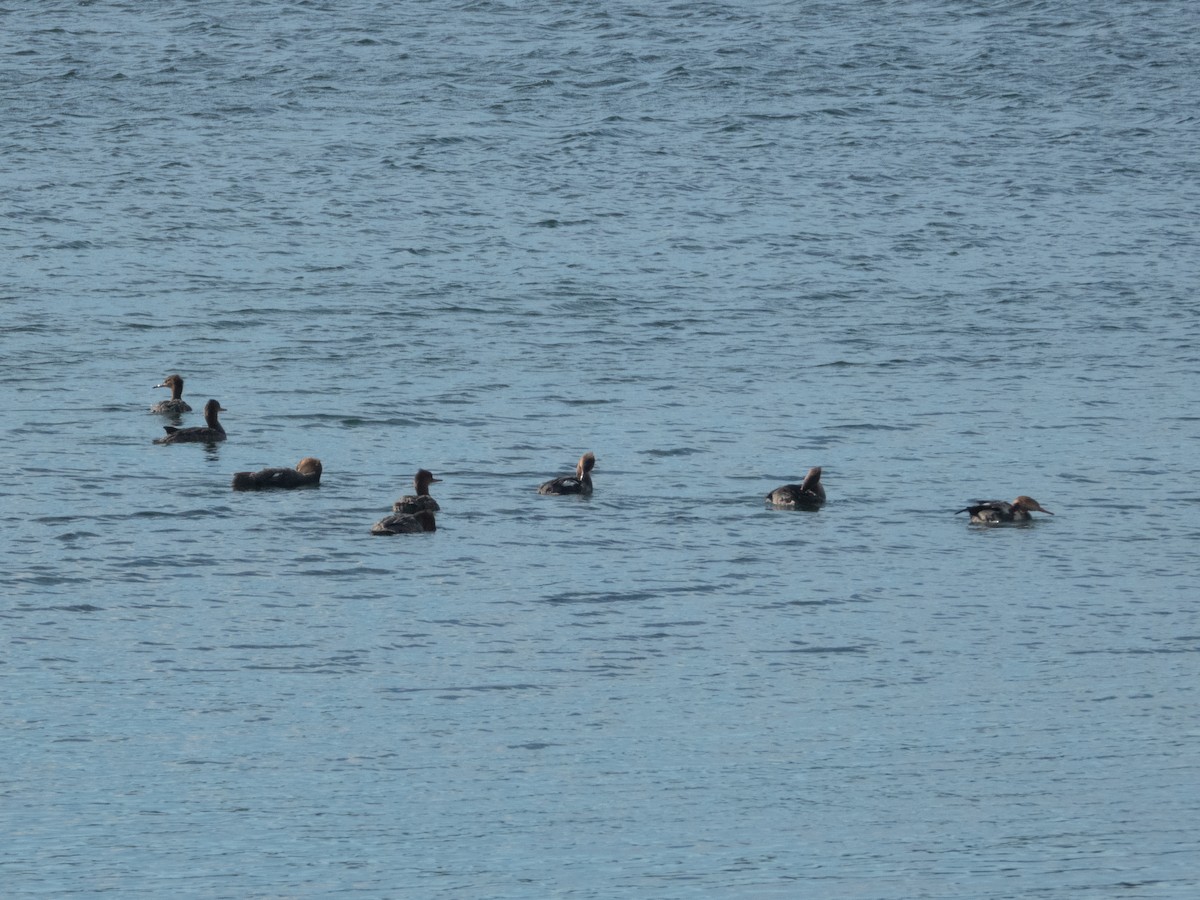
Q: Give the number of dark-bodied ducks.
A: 8